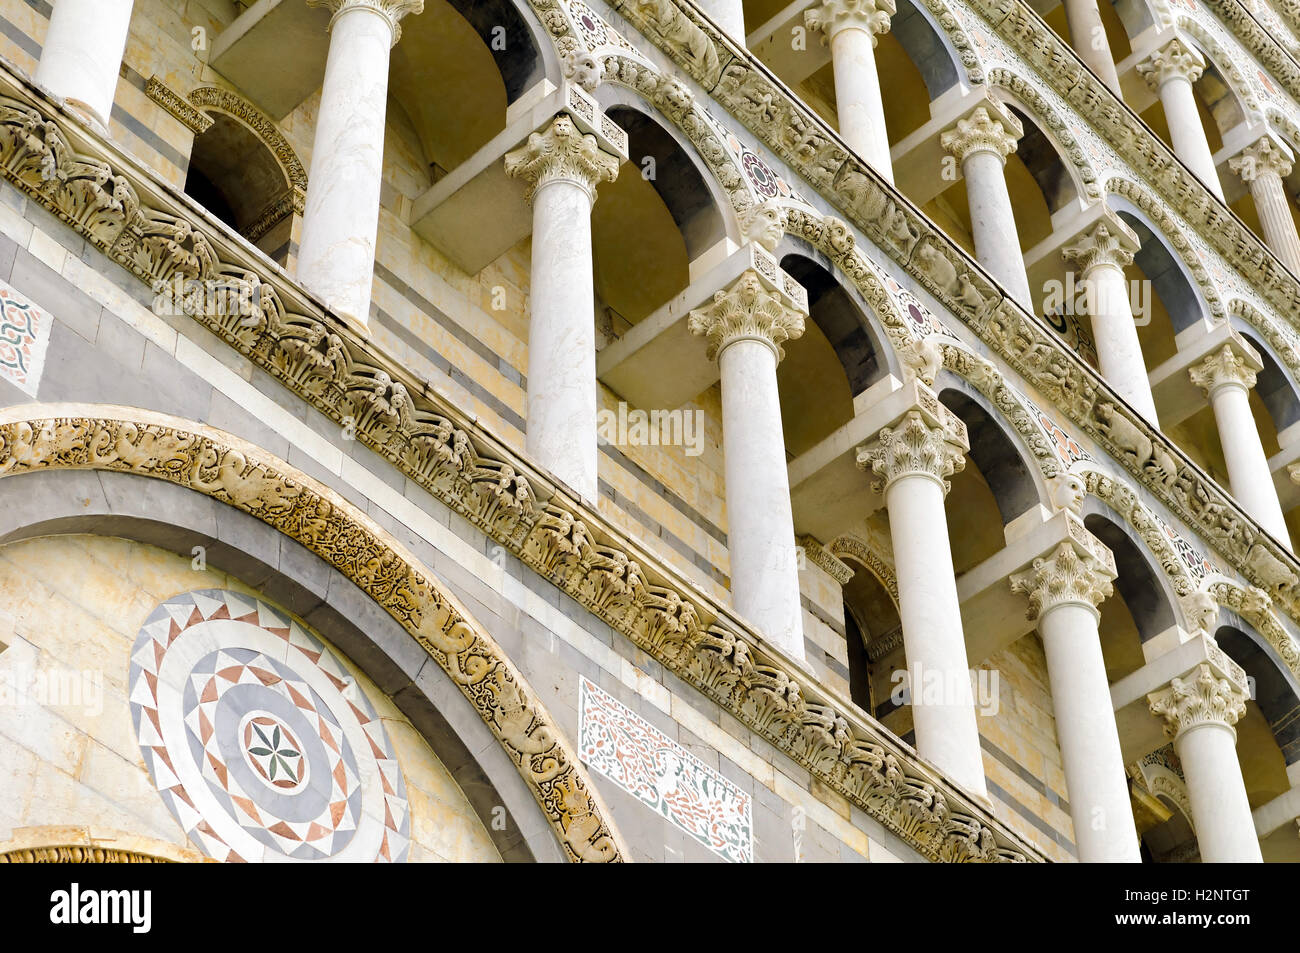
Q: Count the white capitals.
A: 12